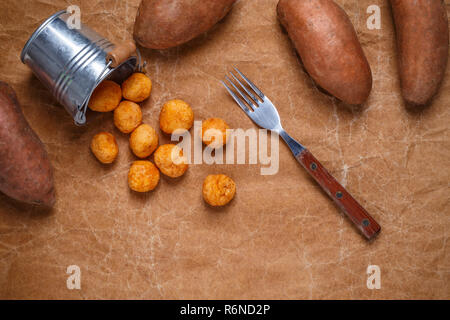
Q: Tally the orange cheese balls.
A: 10